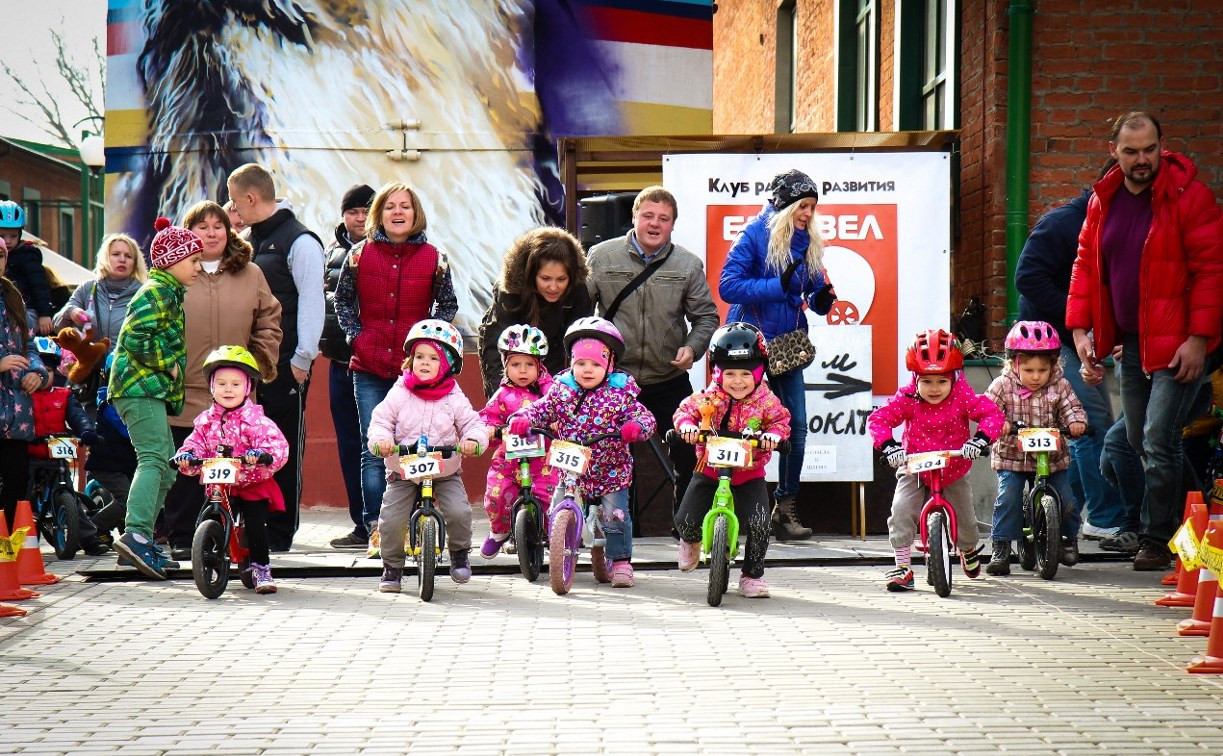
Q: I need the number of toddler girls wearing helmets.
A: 7